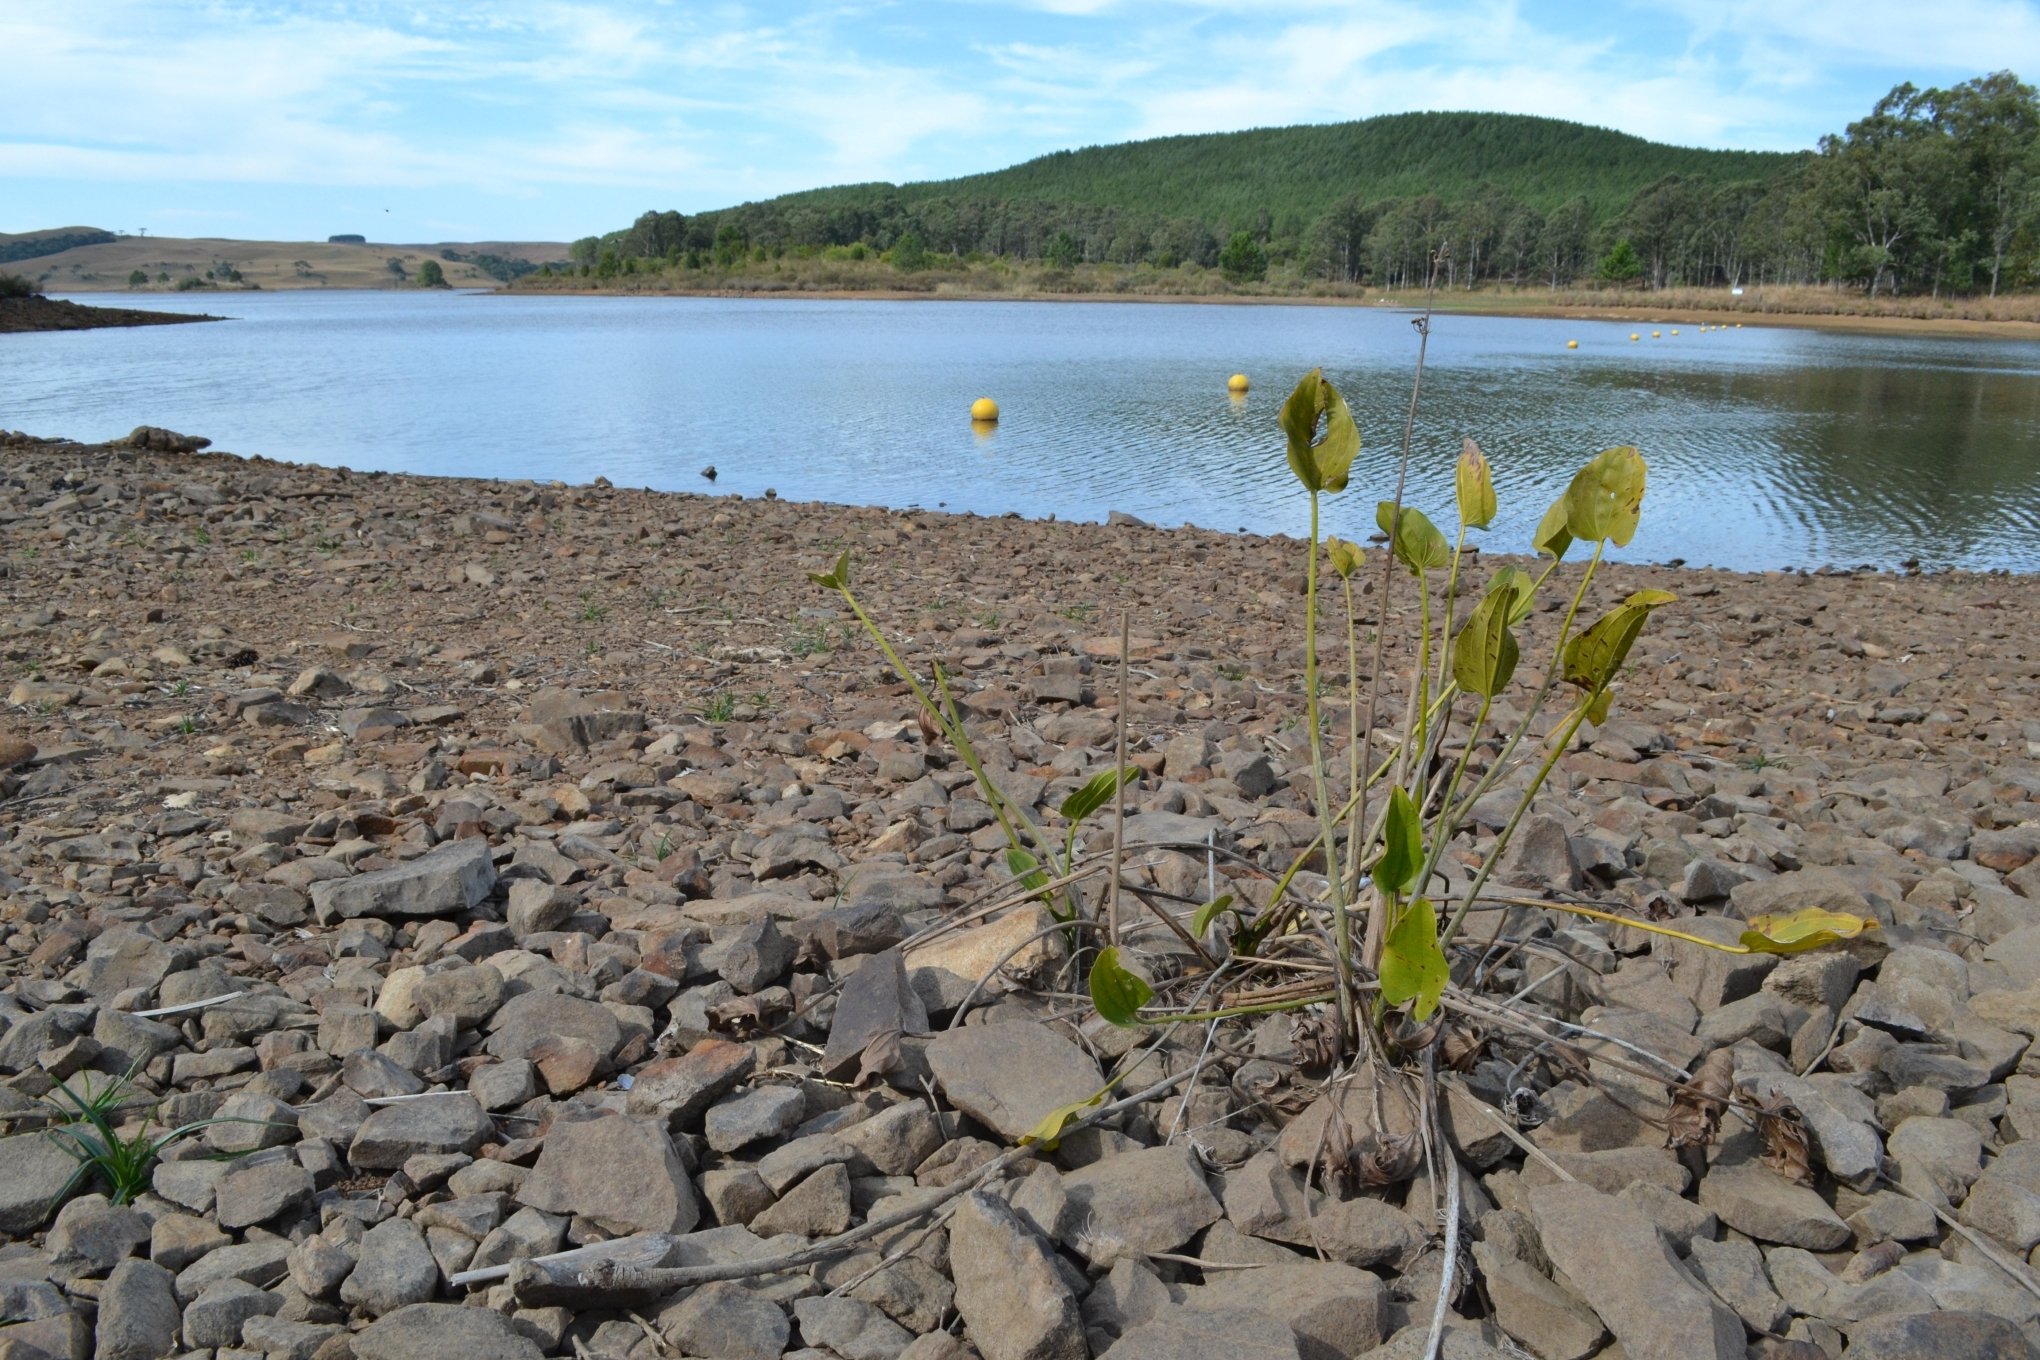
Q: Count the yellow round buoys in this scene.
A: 10